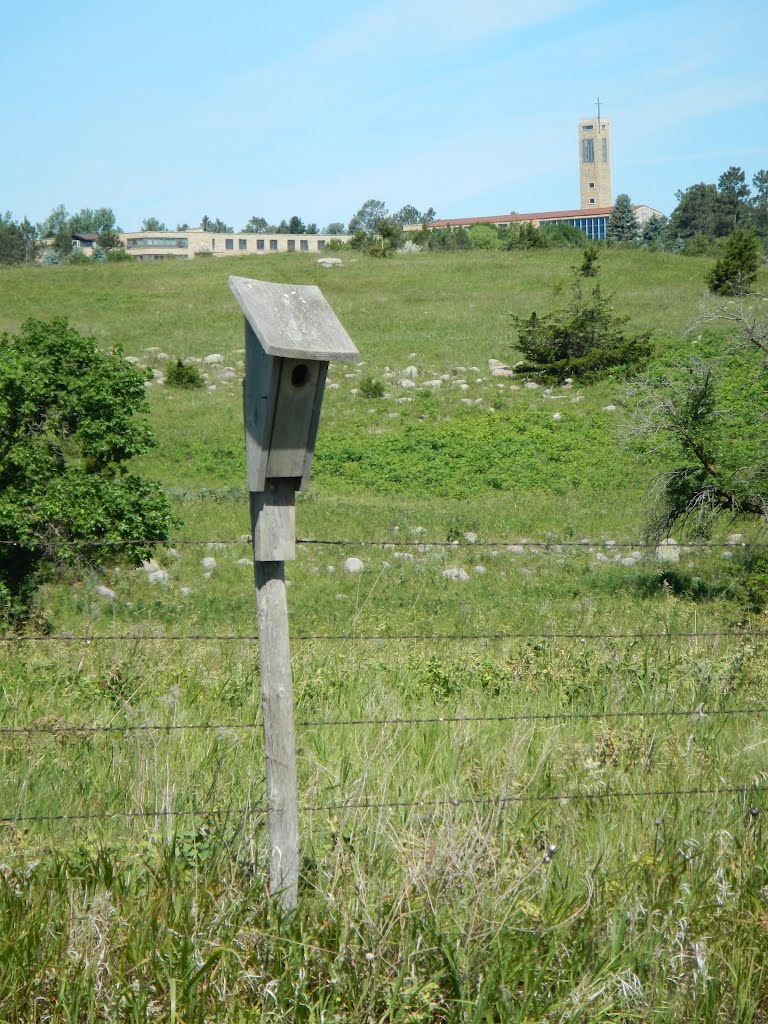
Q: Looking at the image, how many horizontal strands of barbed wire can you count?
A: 4